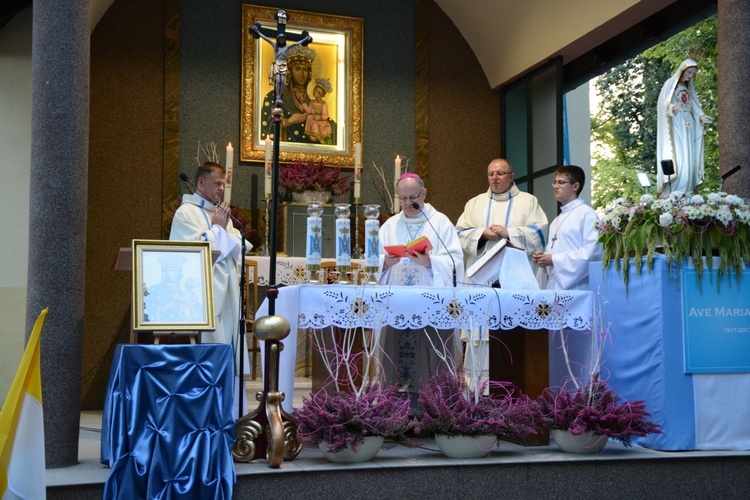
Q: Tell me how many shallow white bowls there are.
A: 3